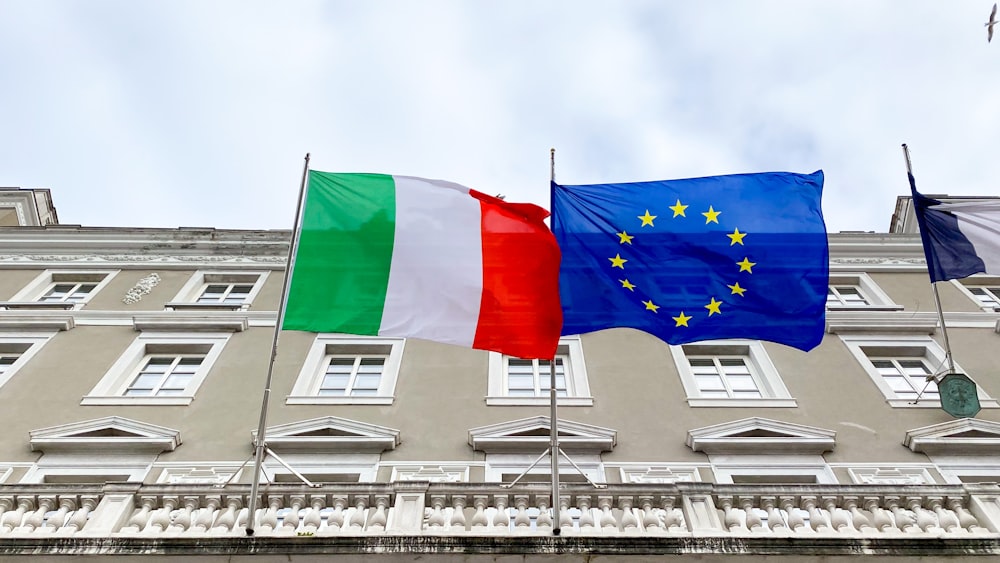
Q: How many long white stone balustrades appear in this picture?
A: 1